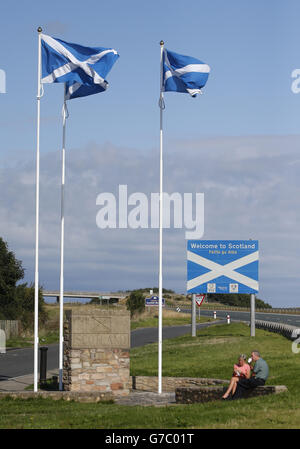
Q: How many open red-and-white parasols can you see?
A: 0